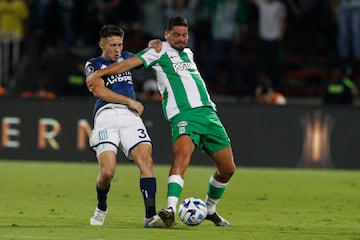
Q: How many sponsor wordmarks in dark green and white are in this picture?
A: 1